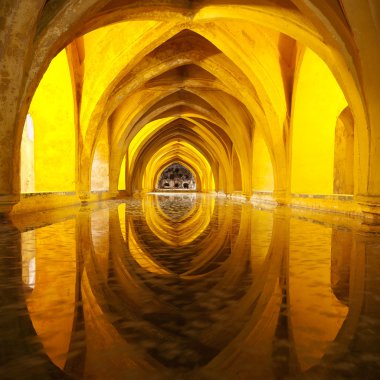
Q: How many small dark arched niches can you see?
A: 3